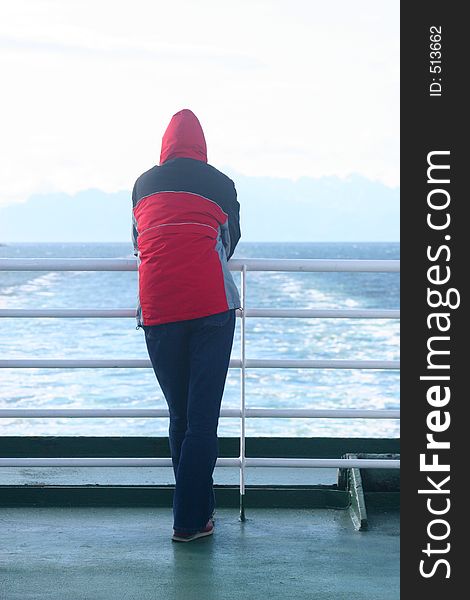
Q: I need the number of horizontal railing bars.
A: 5